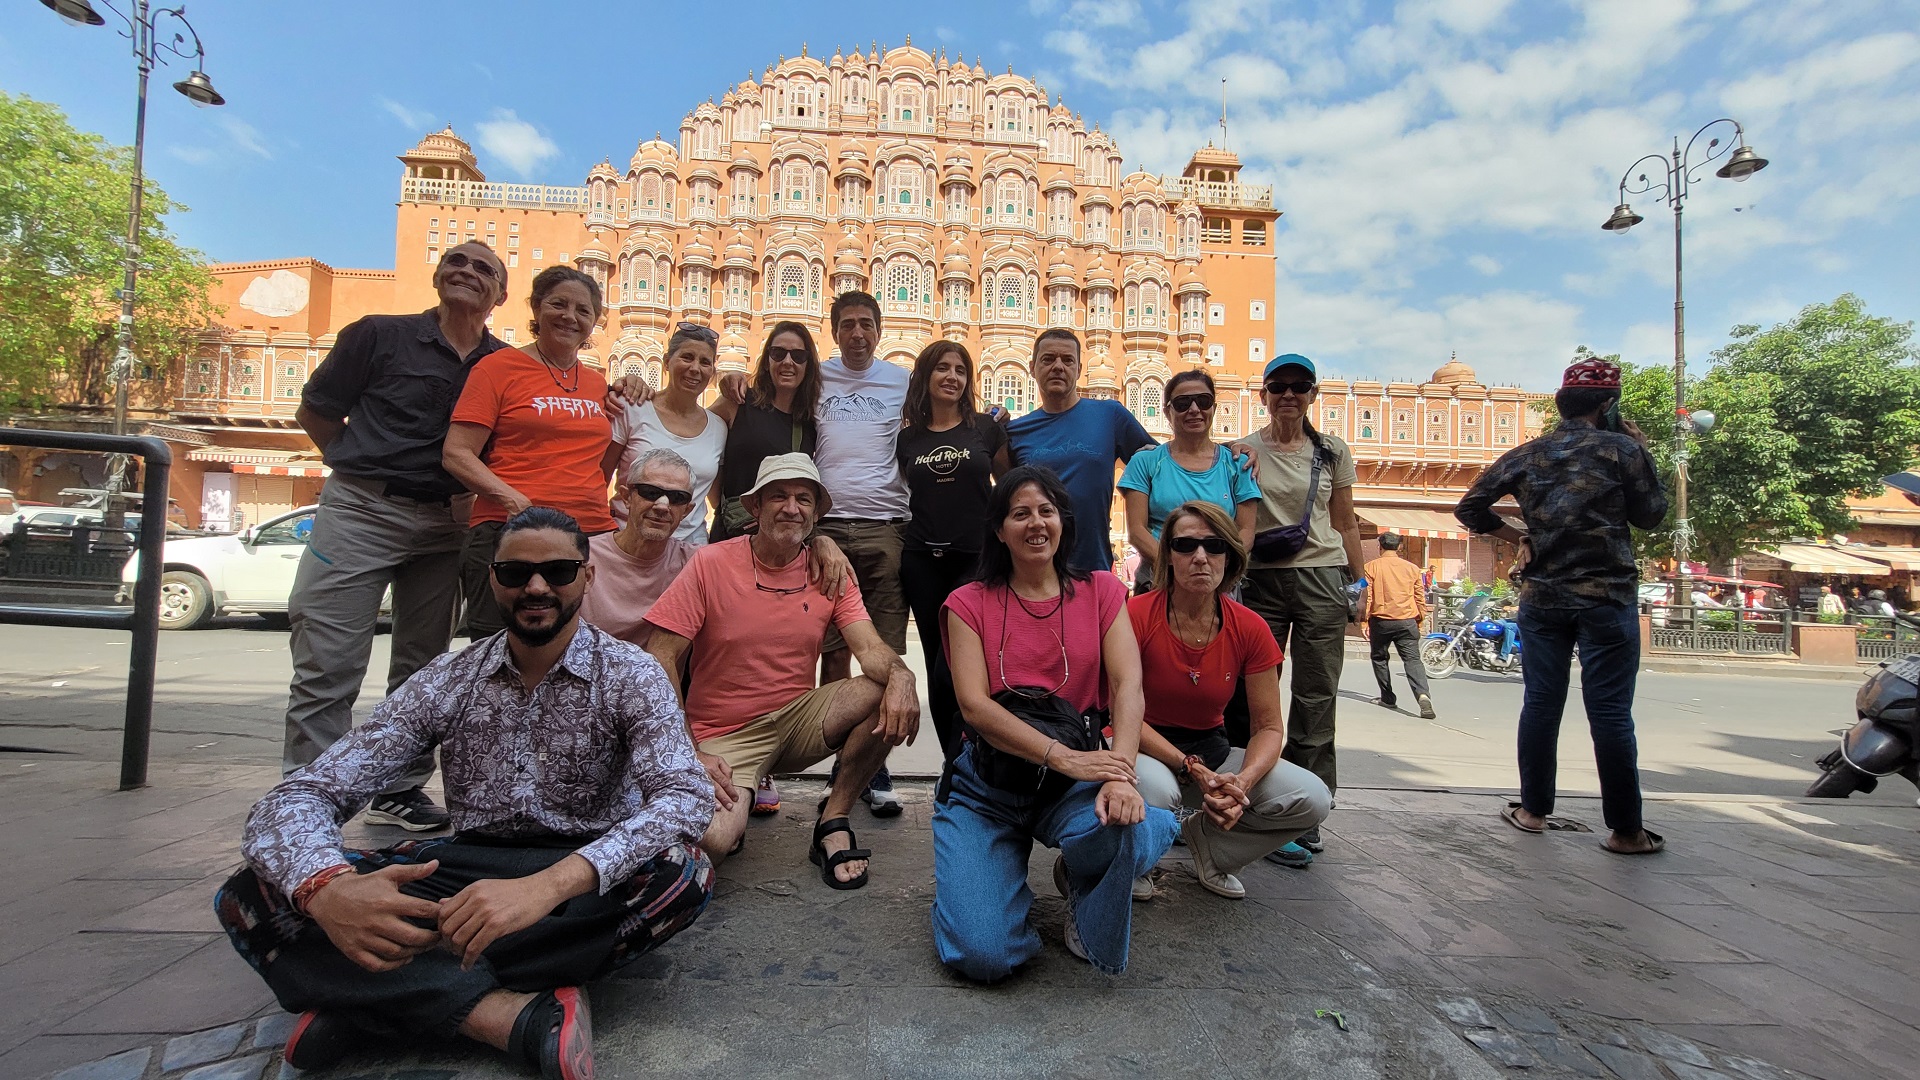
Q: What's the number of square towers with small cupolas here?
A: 2